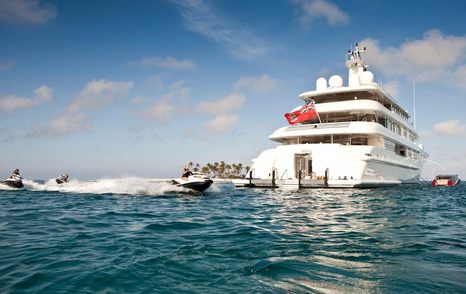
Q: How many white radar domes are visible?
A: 3